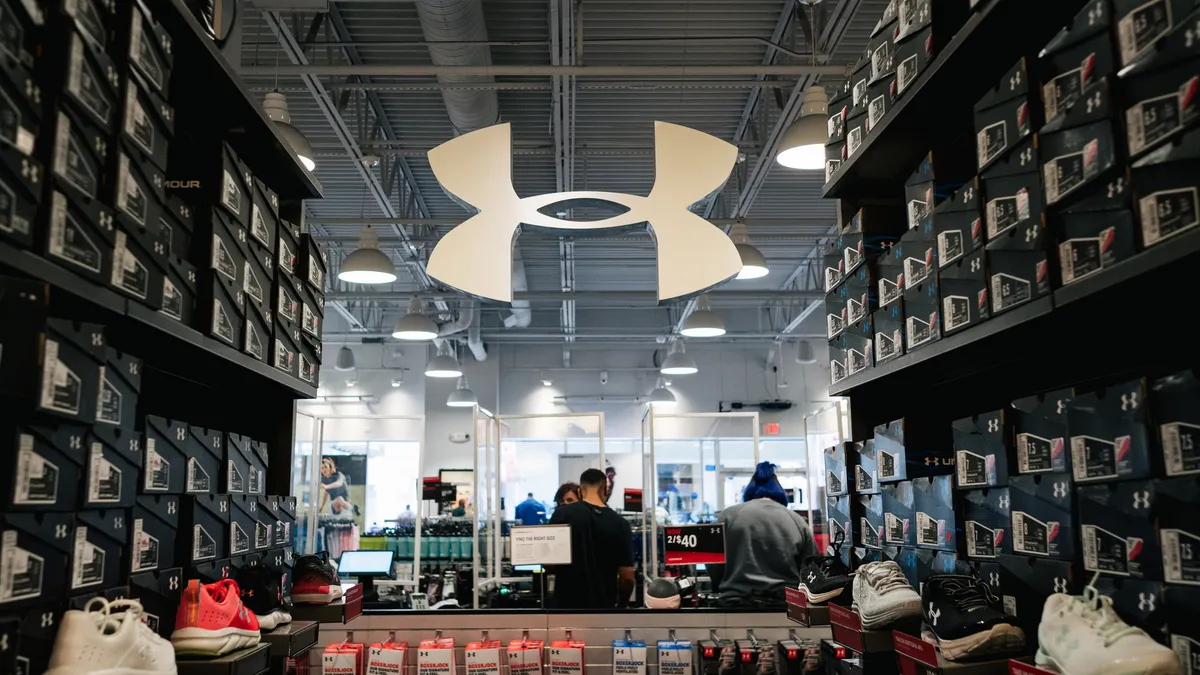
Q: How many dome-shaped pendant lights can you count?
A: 10